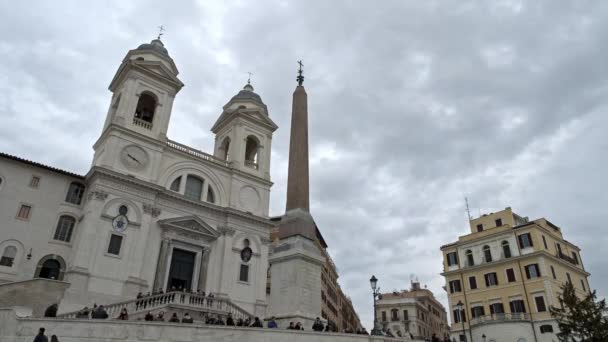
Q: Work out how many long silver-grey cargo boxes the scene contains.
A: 0